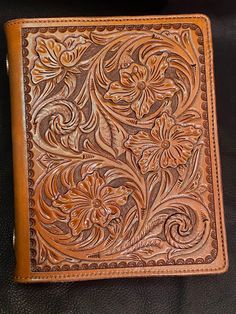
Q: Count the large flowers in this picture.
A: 3